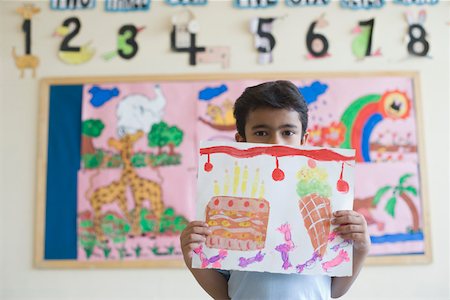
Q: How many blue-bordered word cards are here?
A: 7